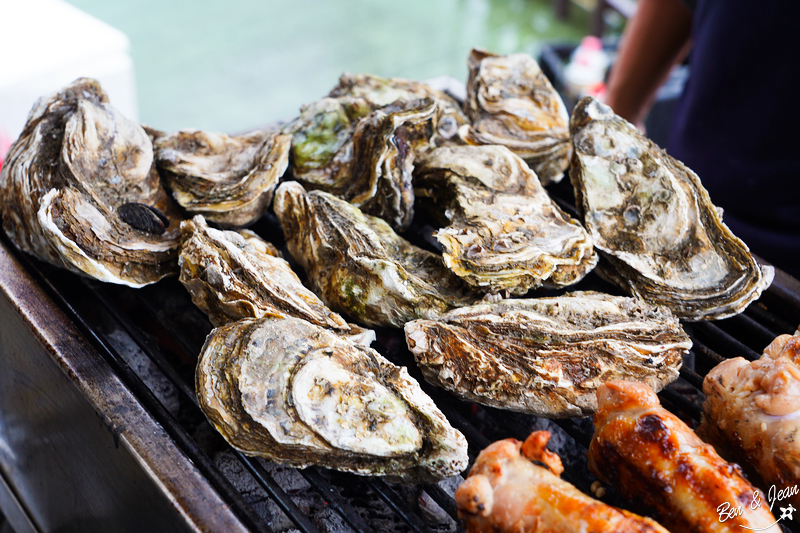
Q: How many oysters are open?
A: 0